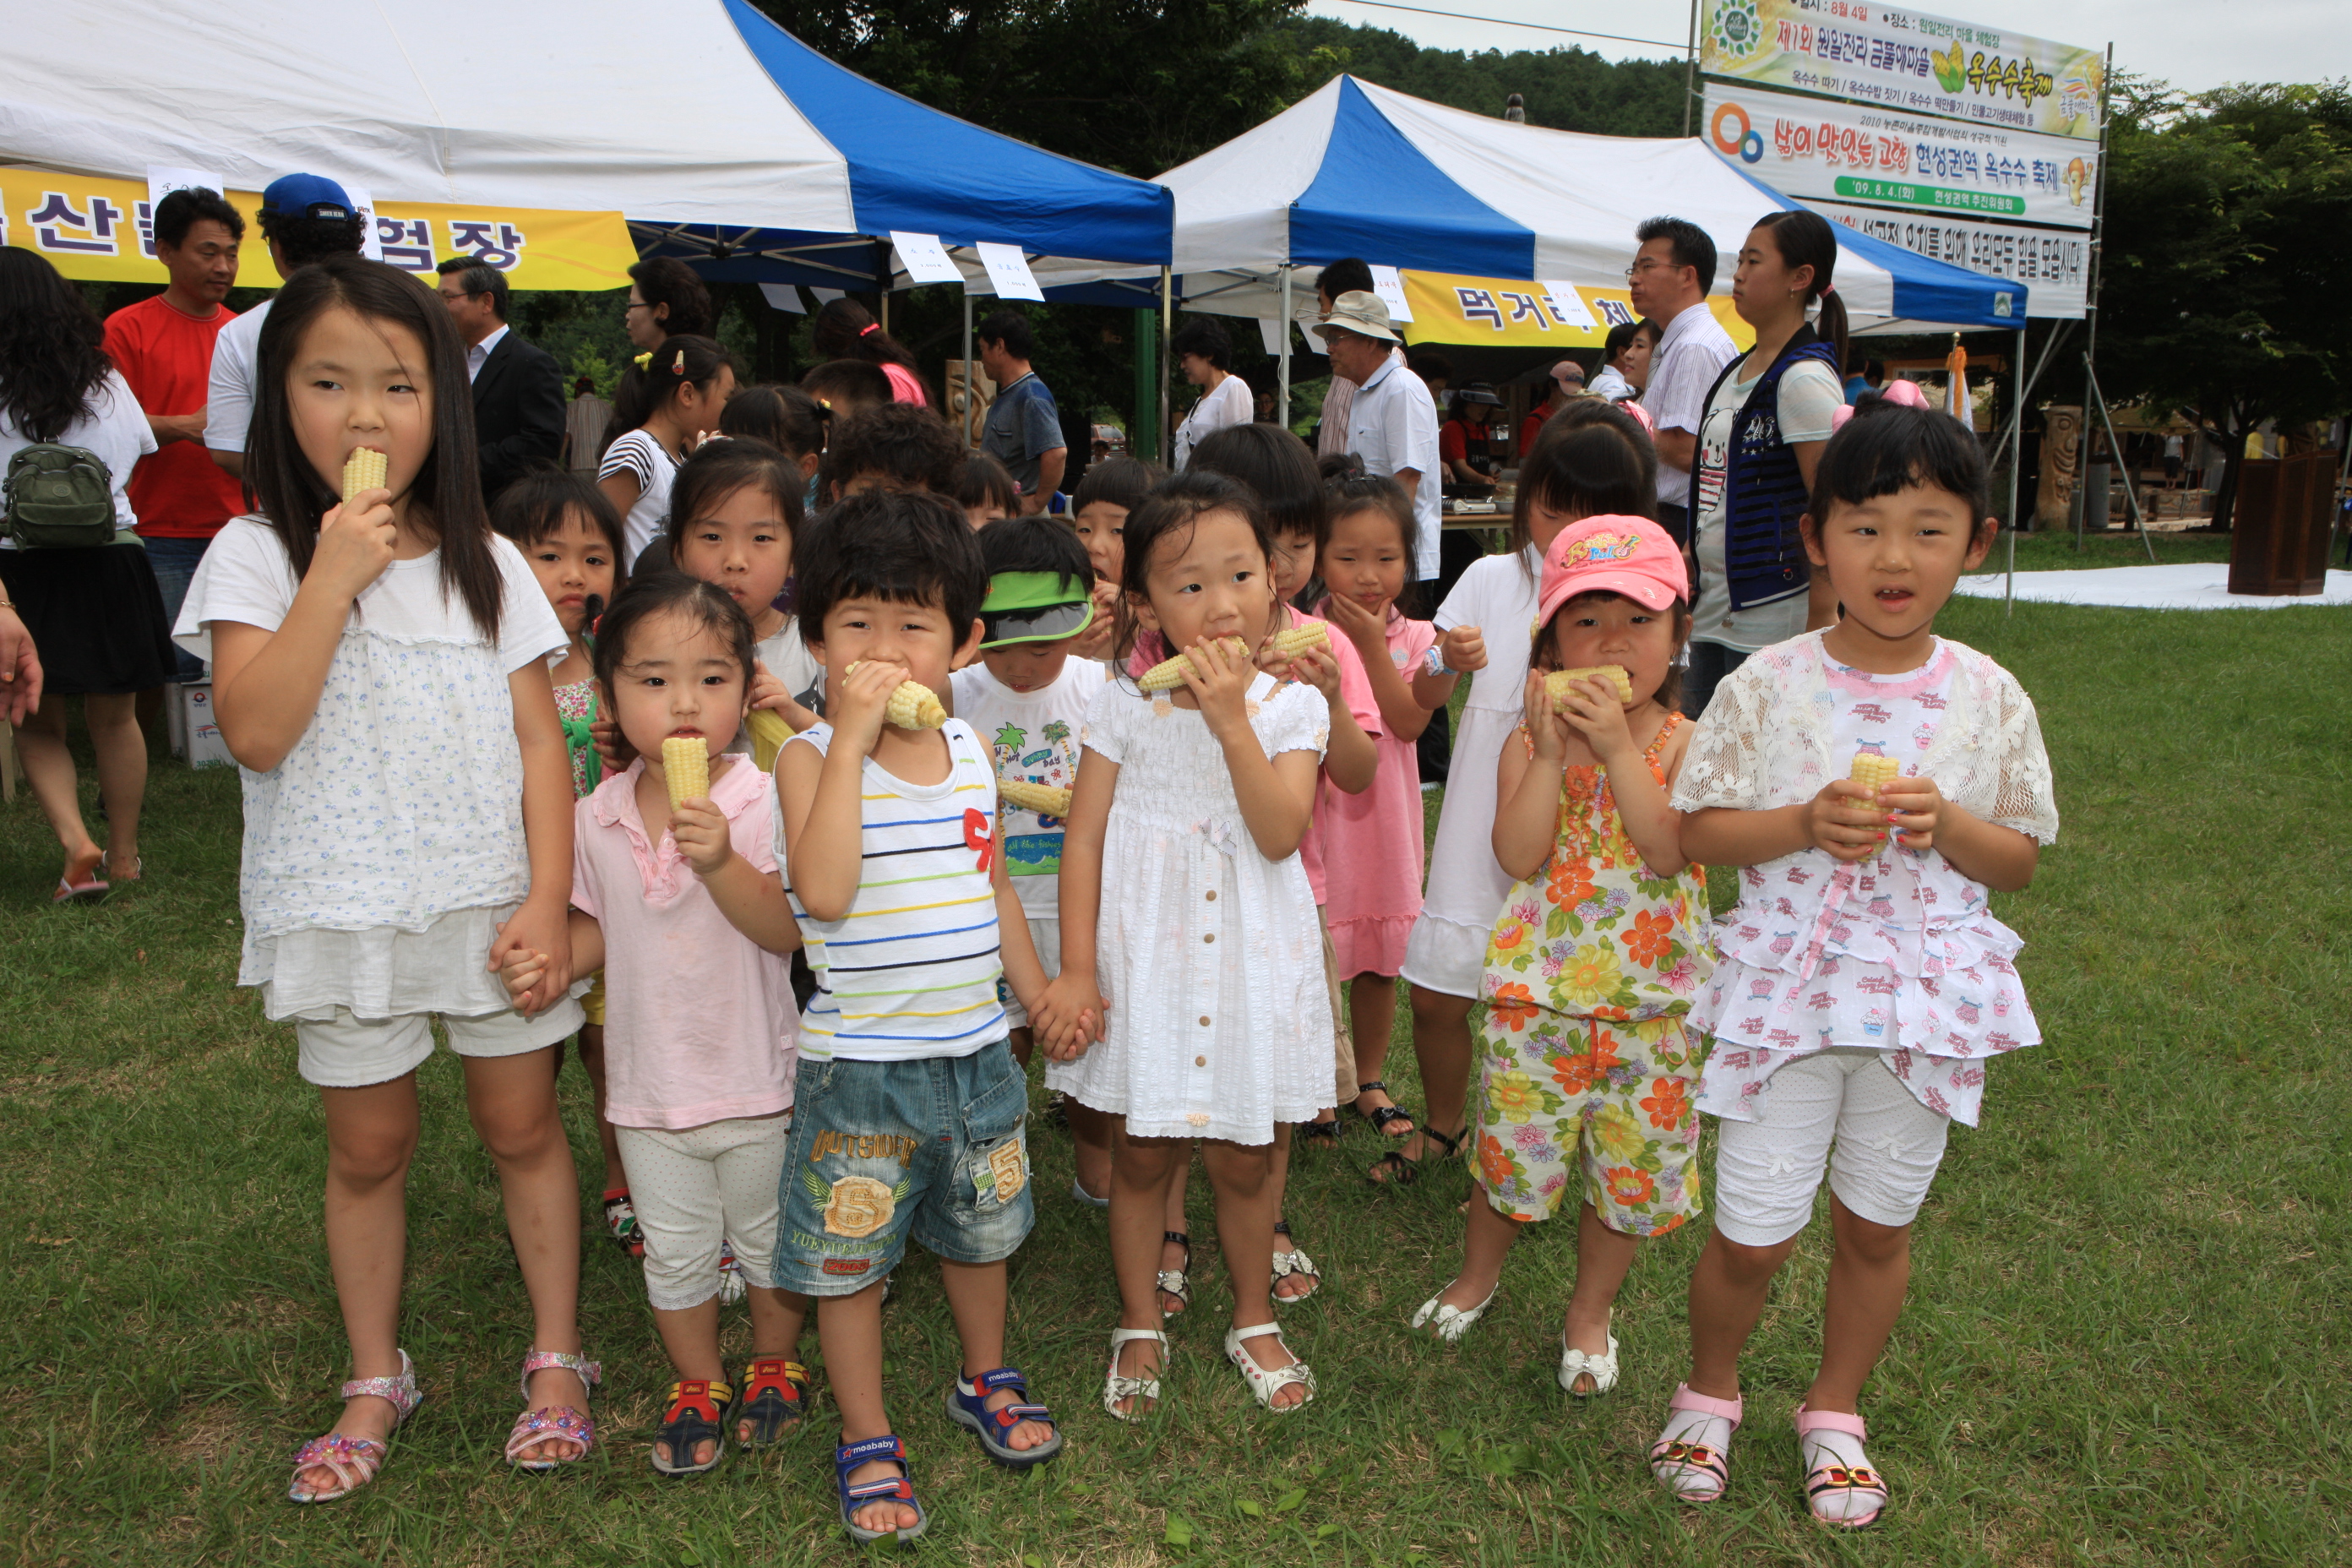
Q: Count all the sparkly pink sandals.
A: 2